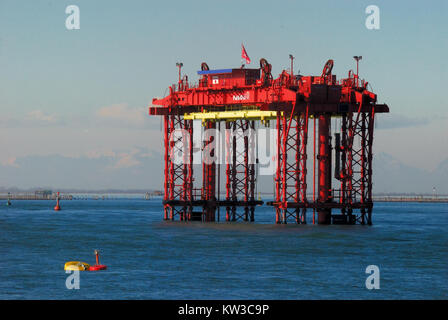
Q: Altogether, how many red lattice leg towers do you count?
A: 4